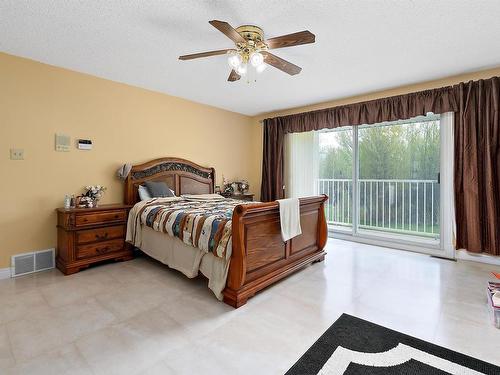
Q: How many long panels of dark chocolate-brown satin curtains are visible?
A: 2